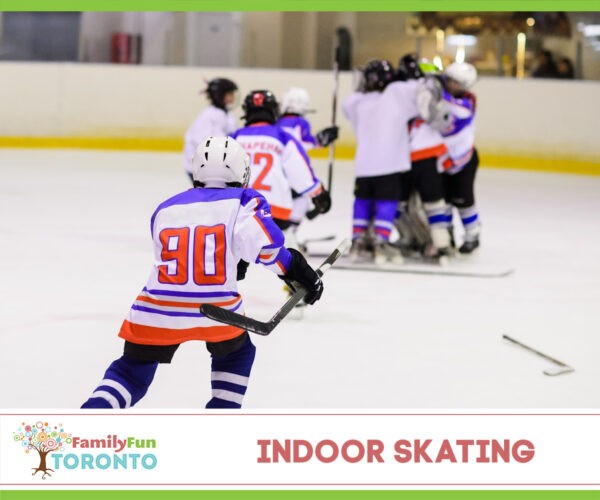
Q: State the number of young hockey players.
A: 8